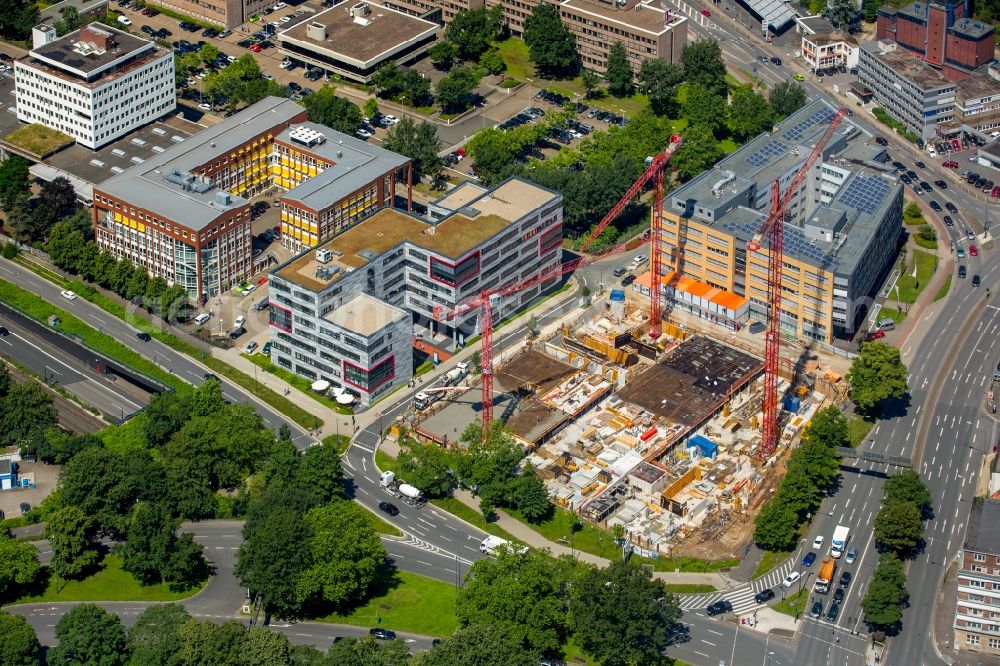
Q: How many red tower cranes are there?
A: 3